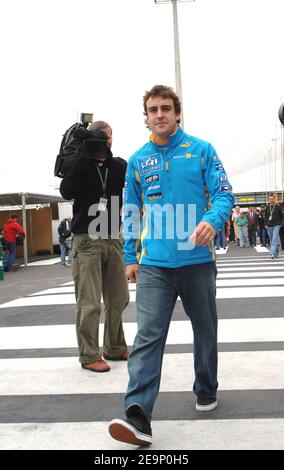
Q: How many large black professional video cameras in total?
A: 1